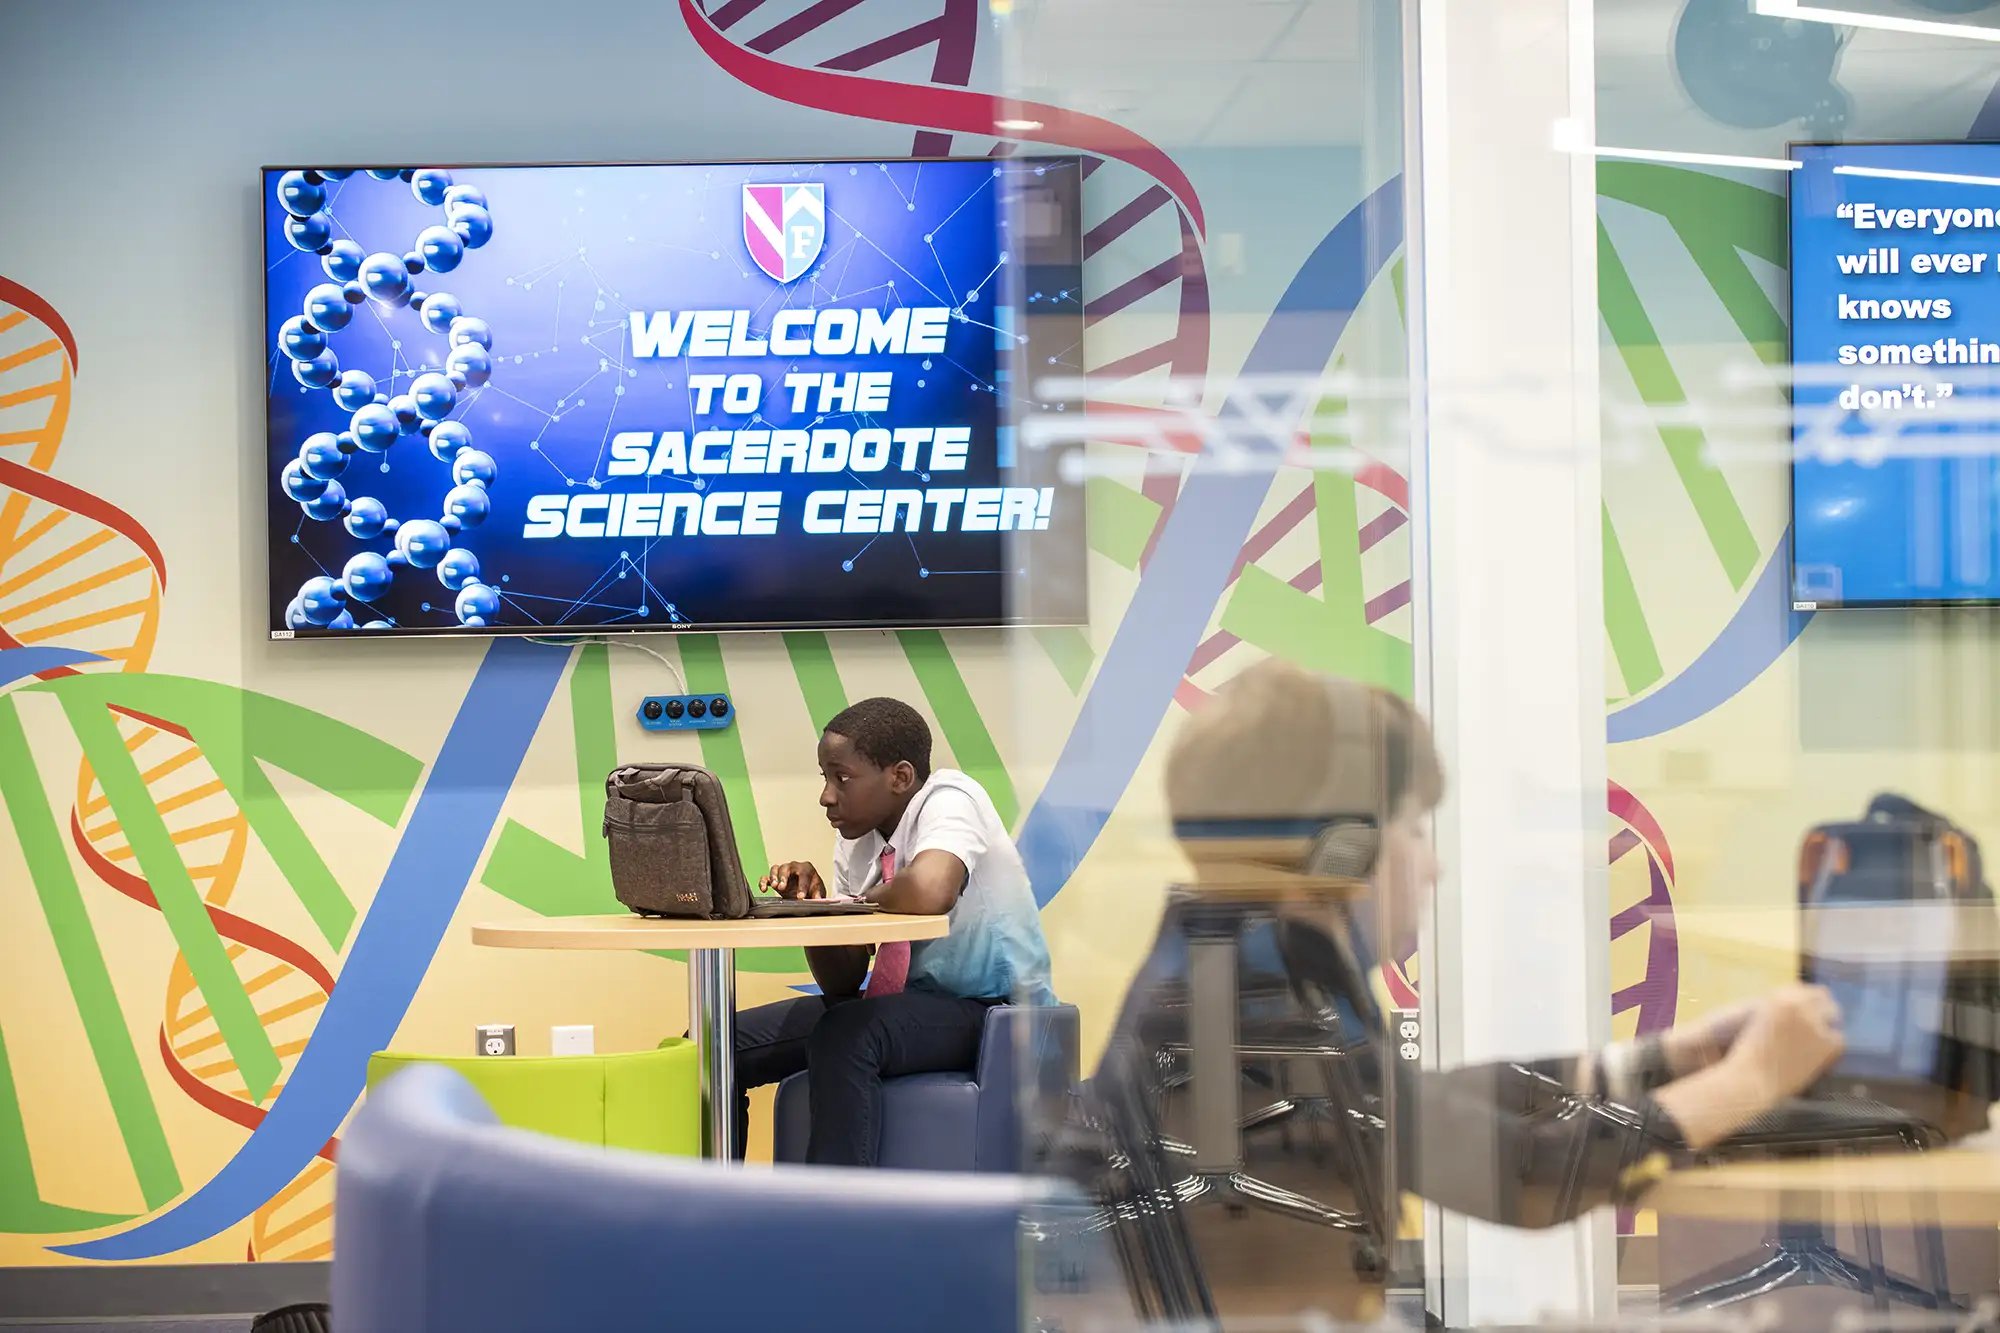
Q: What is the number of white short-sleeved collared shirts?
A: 1